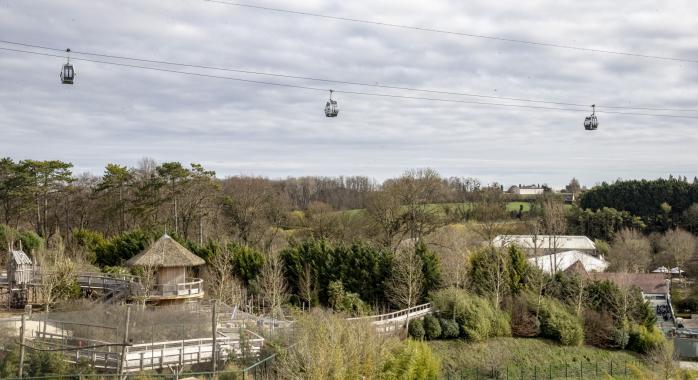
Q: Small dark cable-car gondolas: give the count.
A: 3